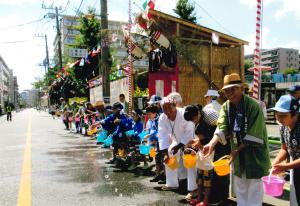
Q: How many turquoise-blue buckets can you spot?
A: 5